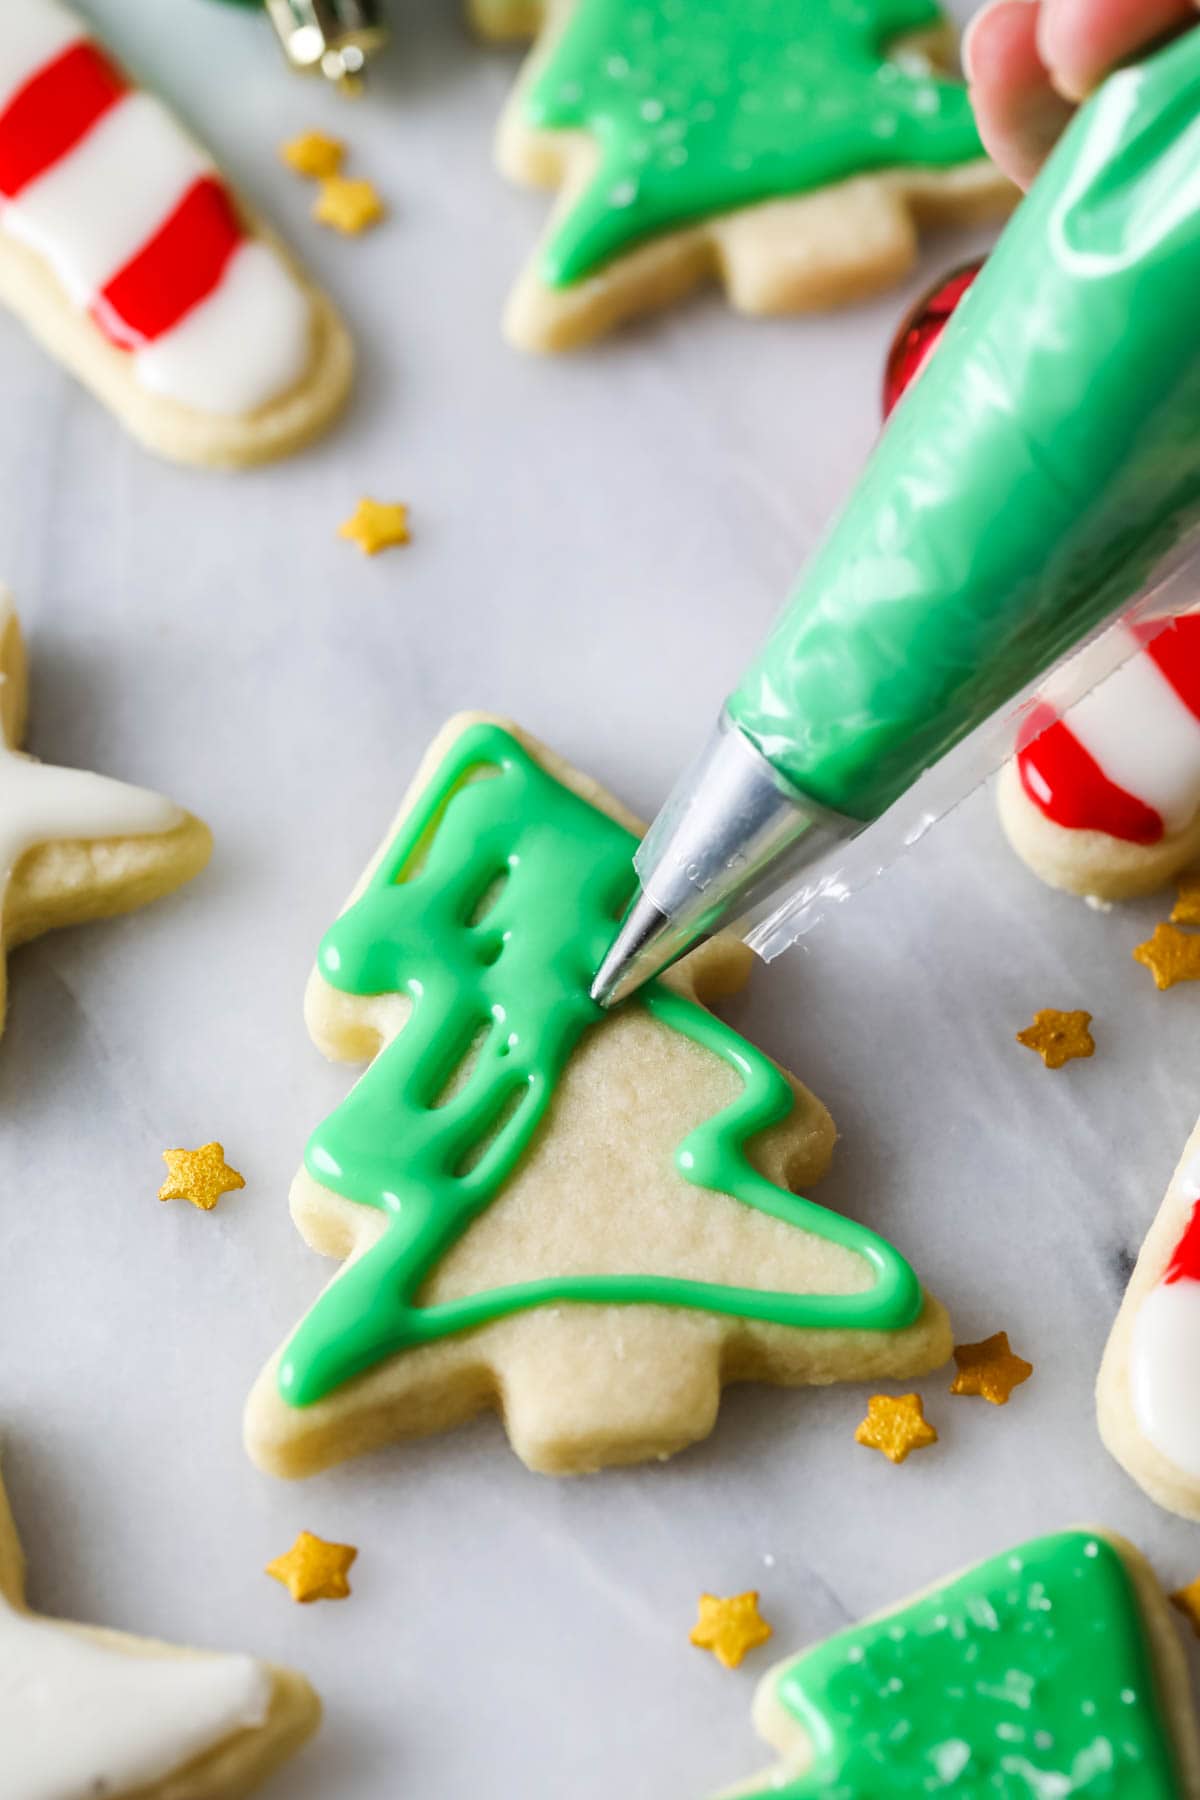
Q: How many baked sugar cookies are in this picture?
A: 8